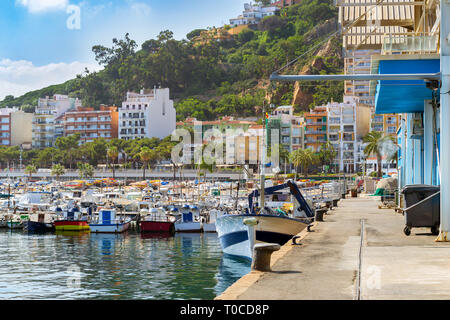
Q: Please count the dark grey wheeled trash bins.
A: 1